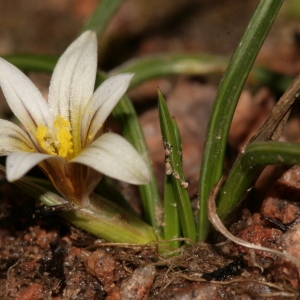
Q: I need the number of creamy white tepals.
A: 6